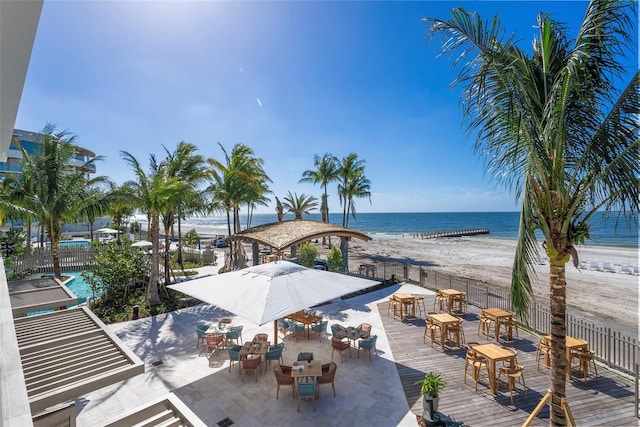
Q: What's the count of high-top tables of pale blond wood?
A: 6